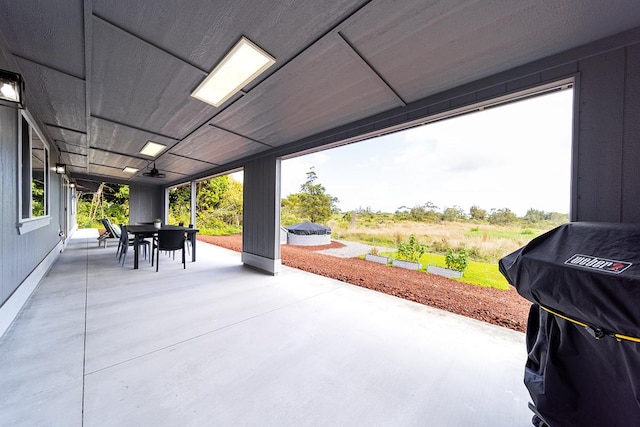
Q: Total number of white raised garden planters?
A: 3